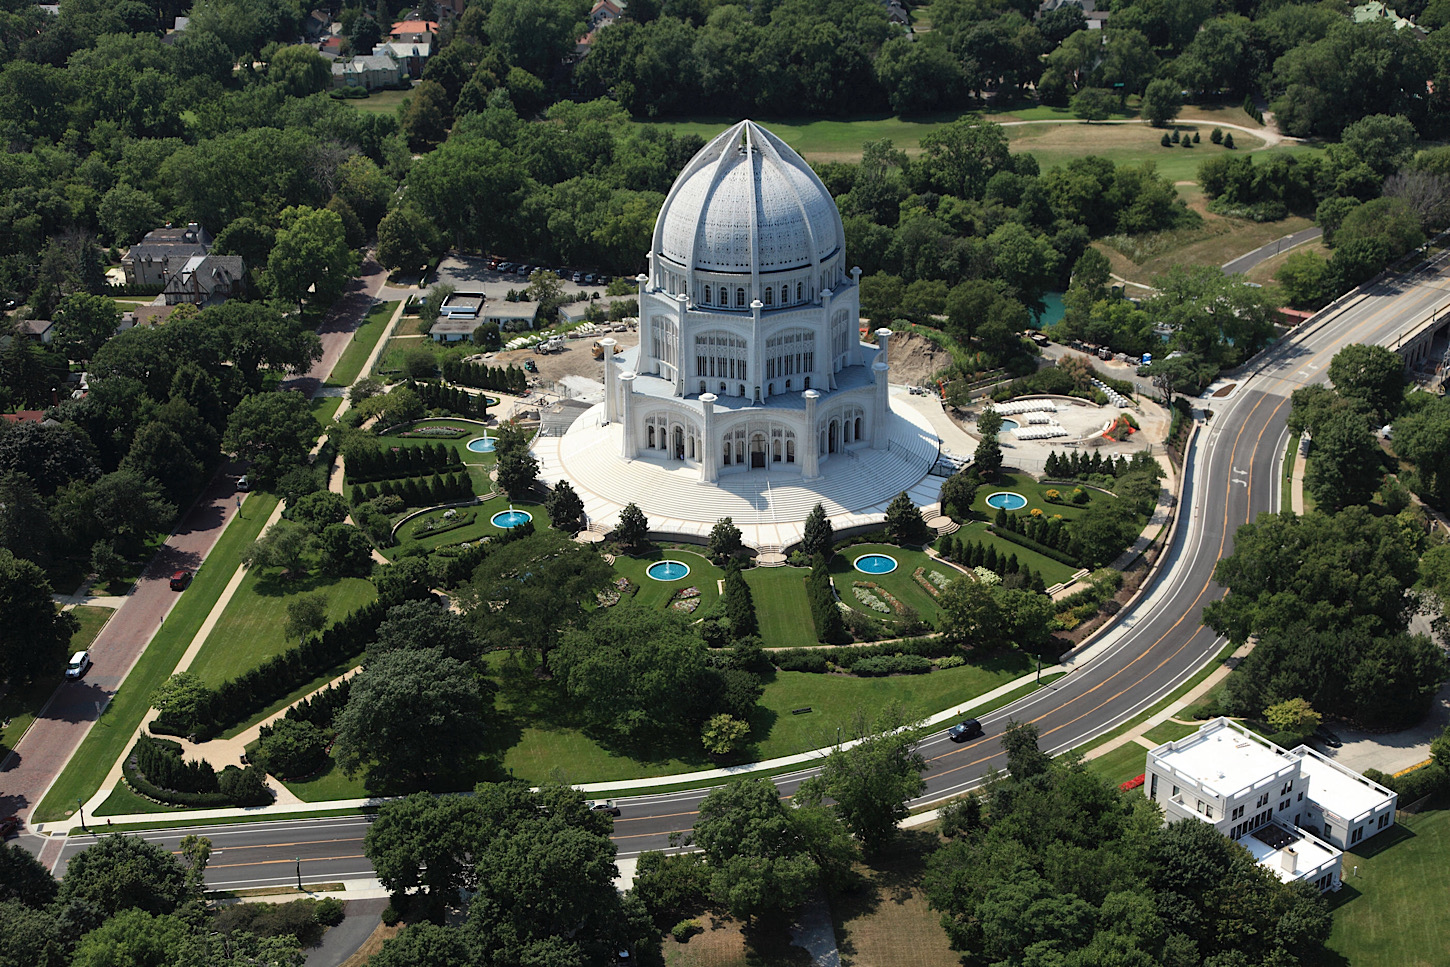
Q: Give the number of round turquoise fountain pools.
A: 5